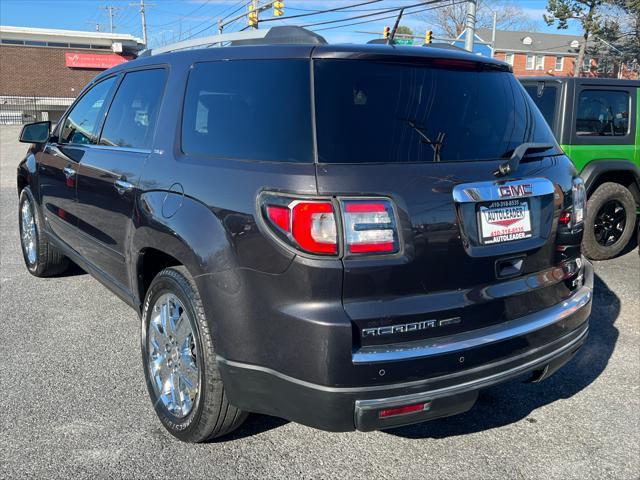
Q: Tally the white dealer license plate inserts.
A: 1